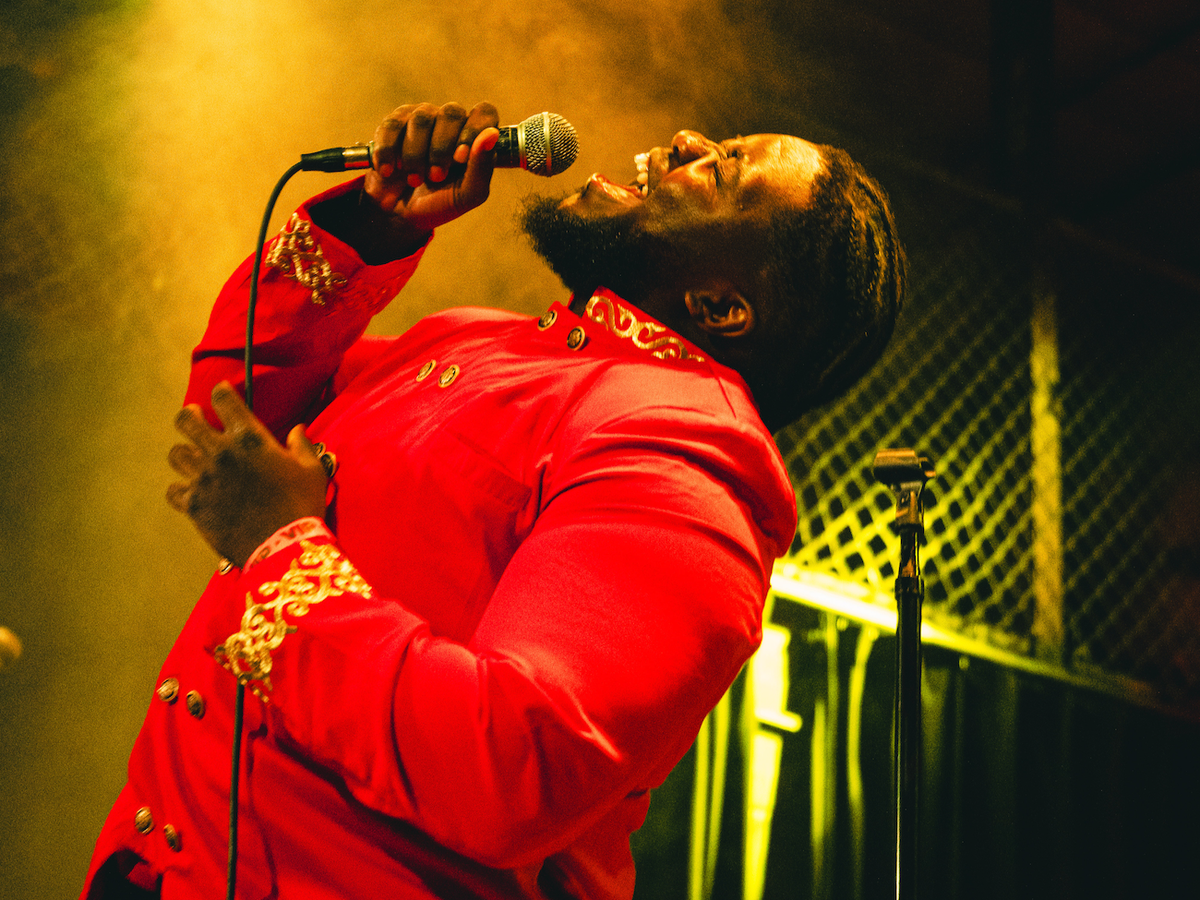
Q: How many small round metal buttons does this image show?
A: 11